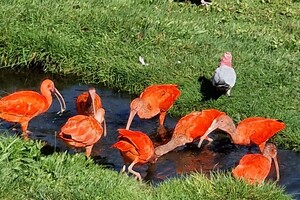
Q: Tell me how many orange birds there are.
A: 8